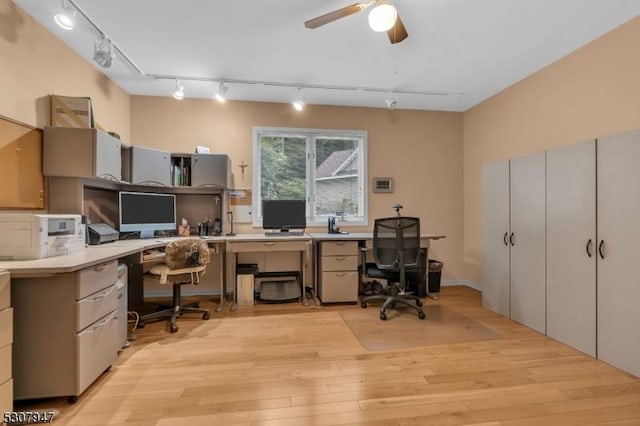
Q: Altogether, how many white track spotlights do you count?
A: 6